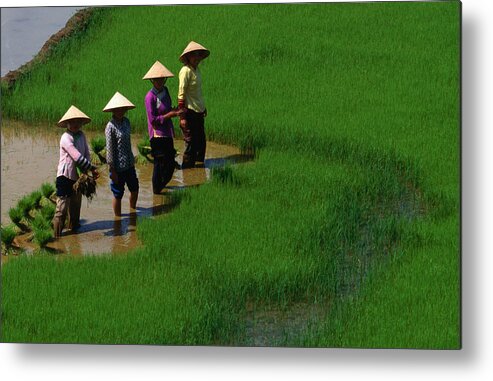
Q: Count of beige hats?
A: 4